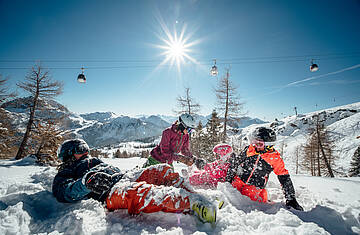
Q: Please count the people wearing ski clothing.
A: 4